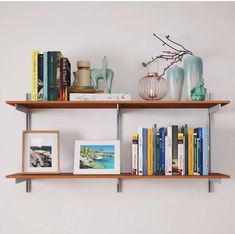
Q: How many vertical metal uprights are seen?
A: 3